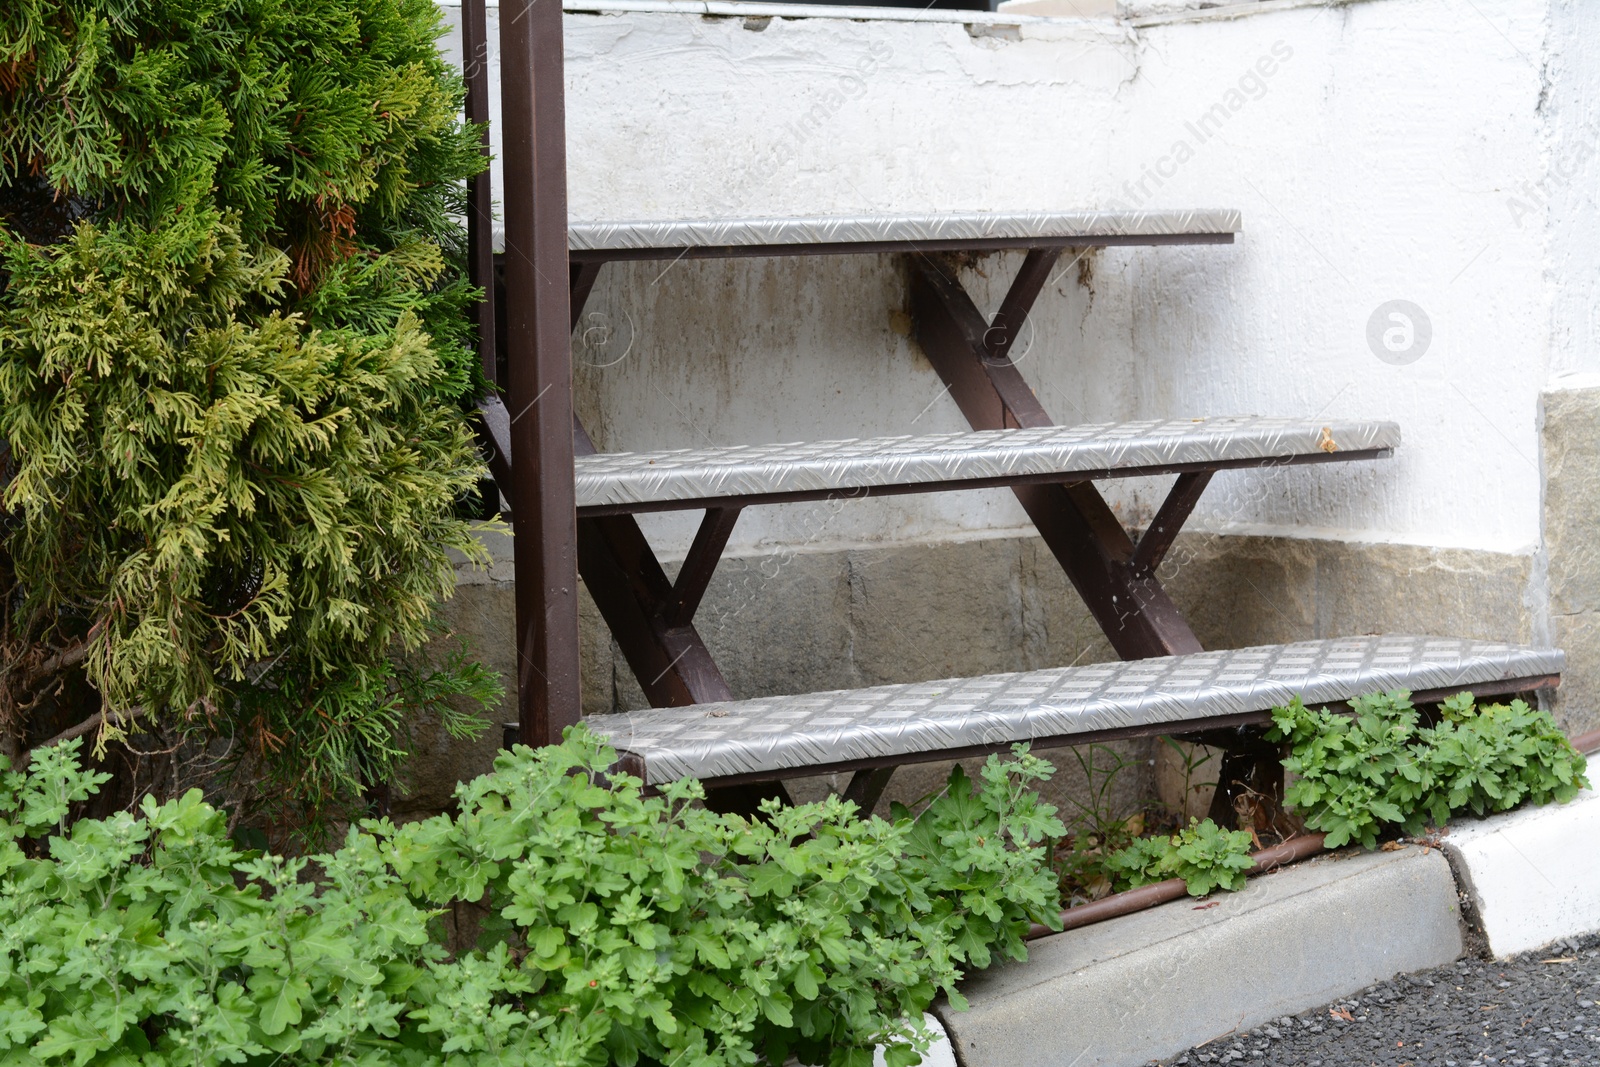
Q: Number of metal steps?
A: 3